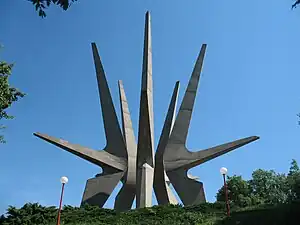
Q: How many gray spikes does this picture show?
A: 7